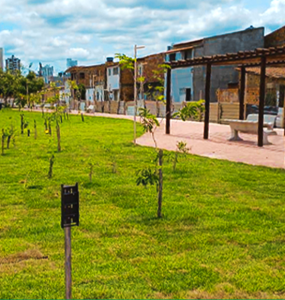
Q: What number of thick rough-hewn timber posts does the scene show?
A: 4